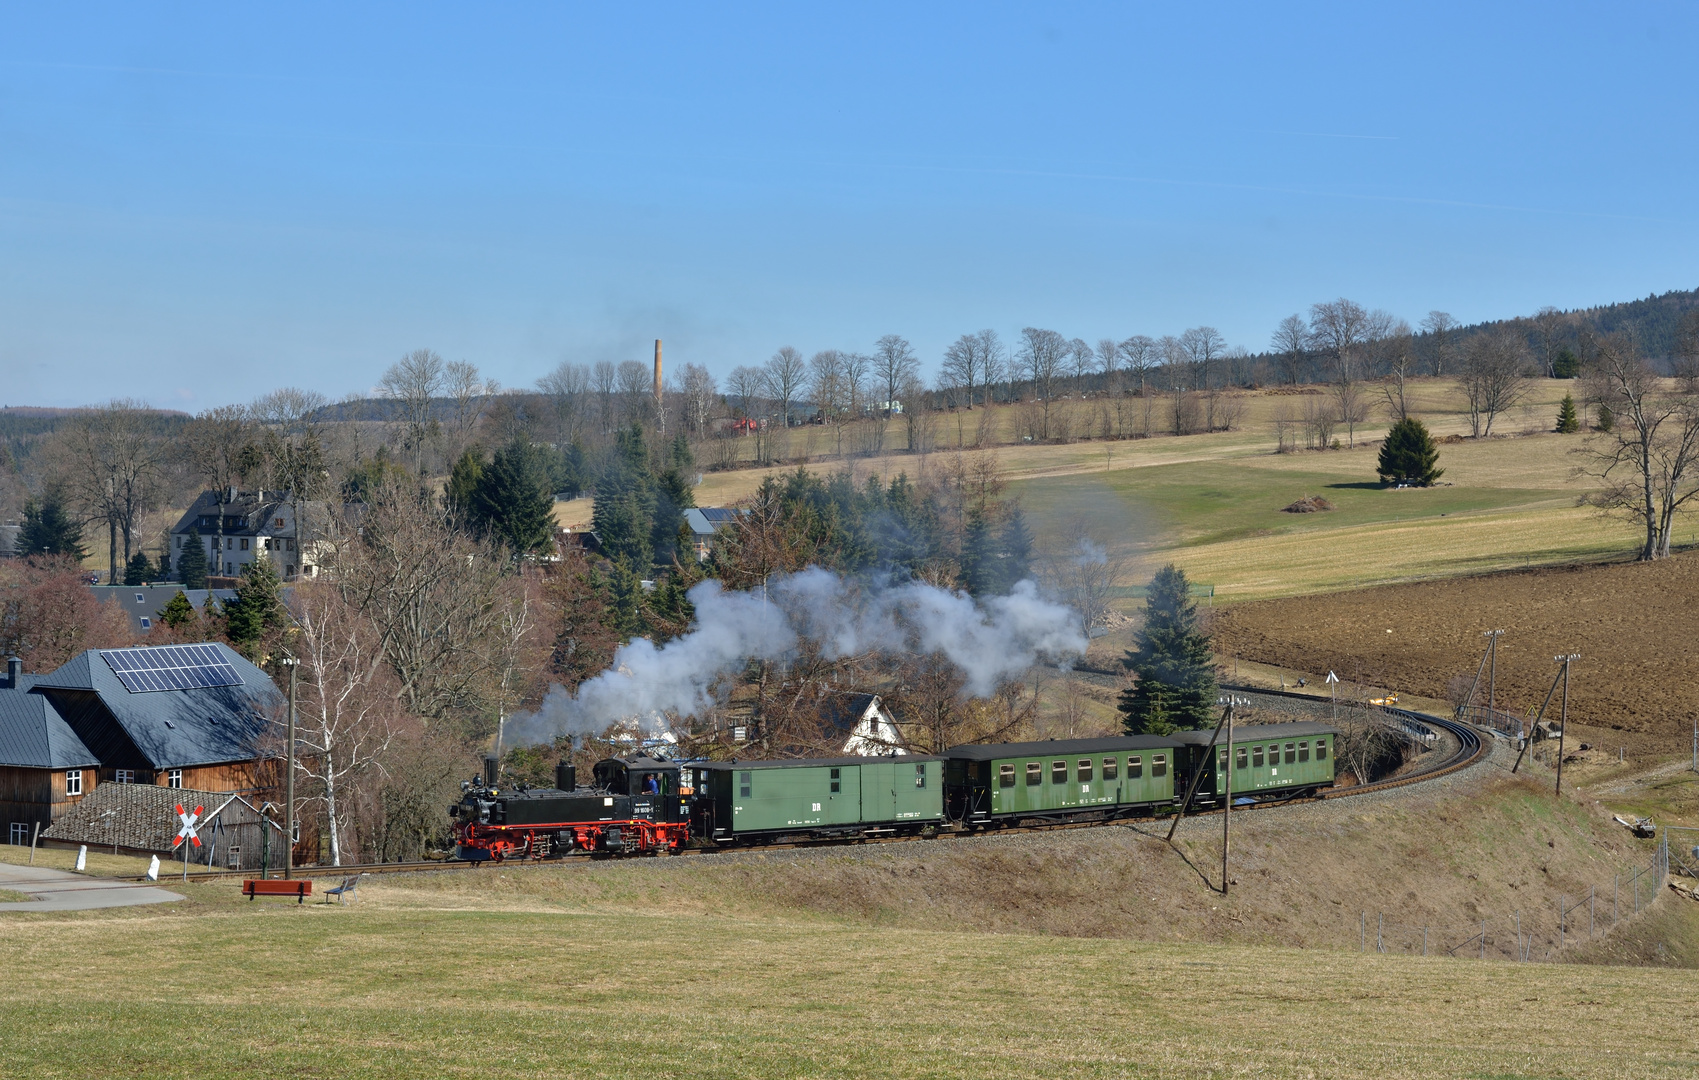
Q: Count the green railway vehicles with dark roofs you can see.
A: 3